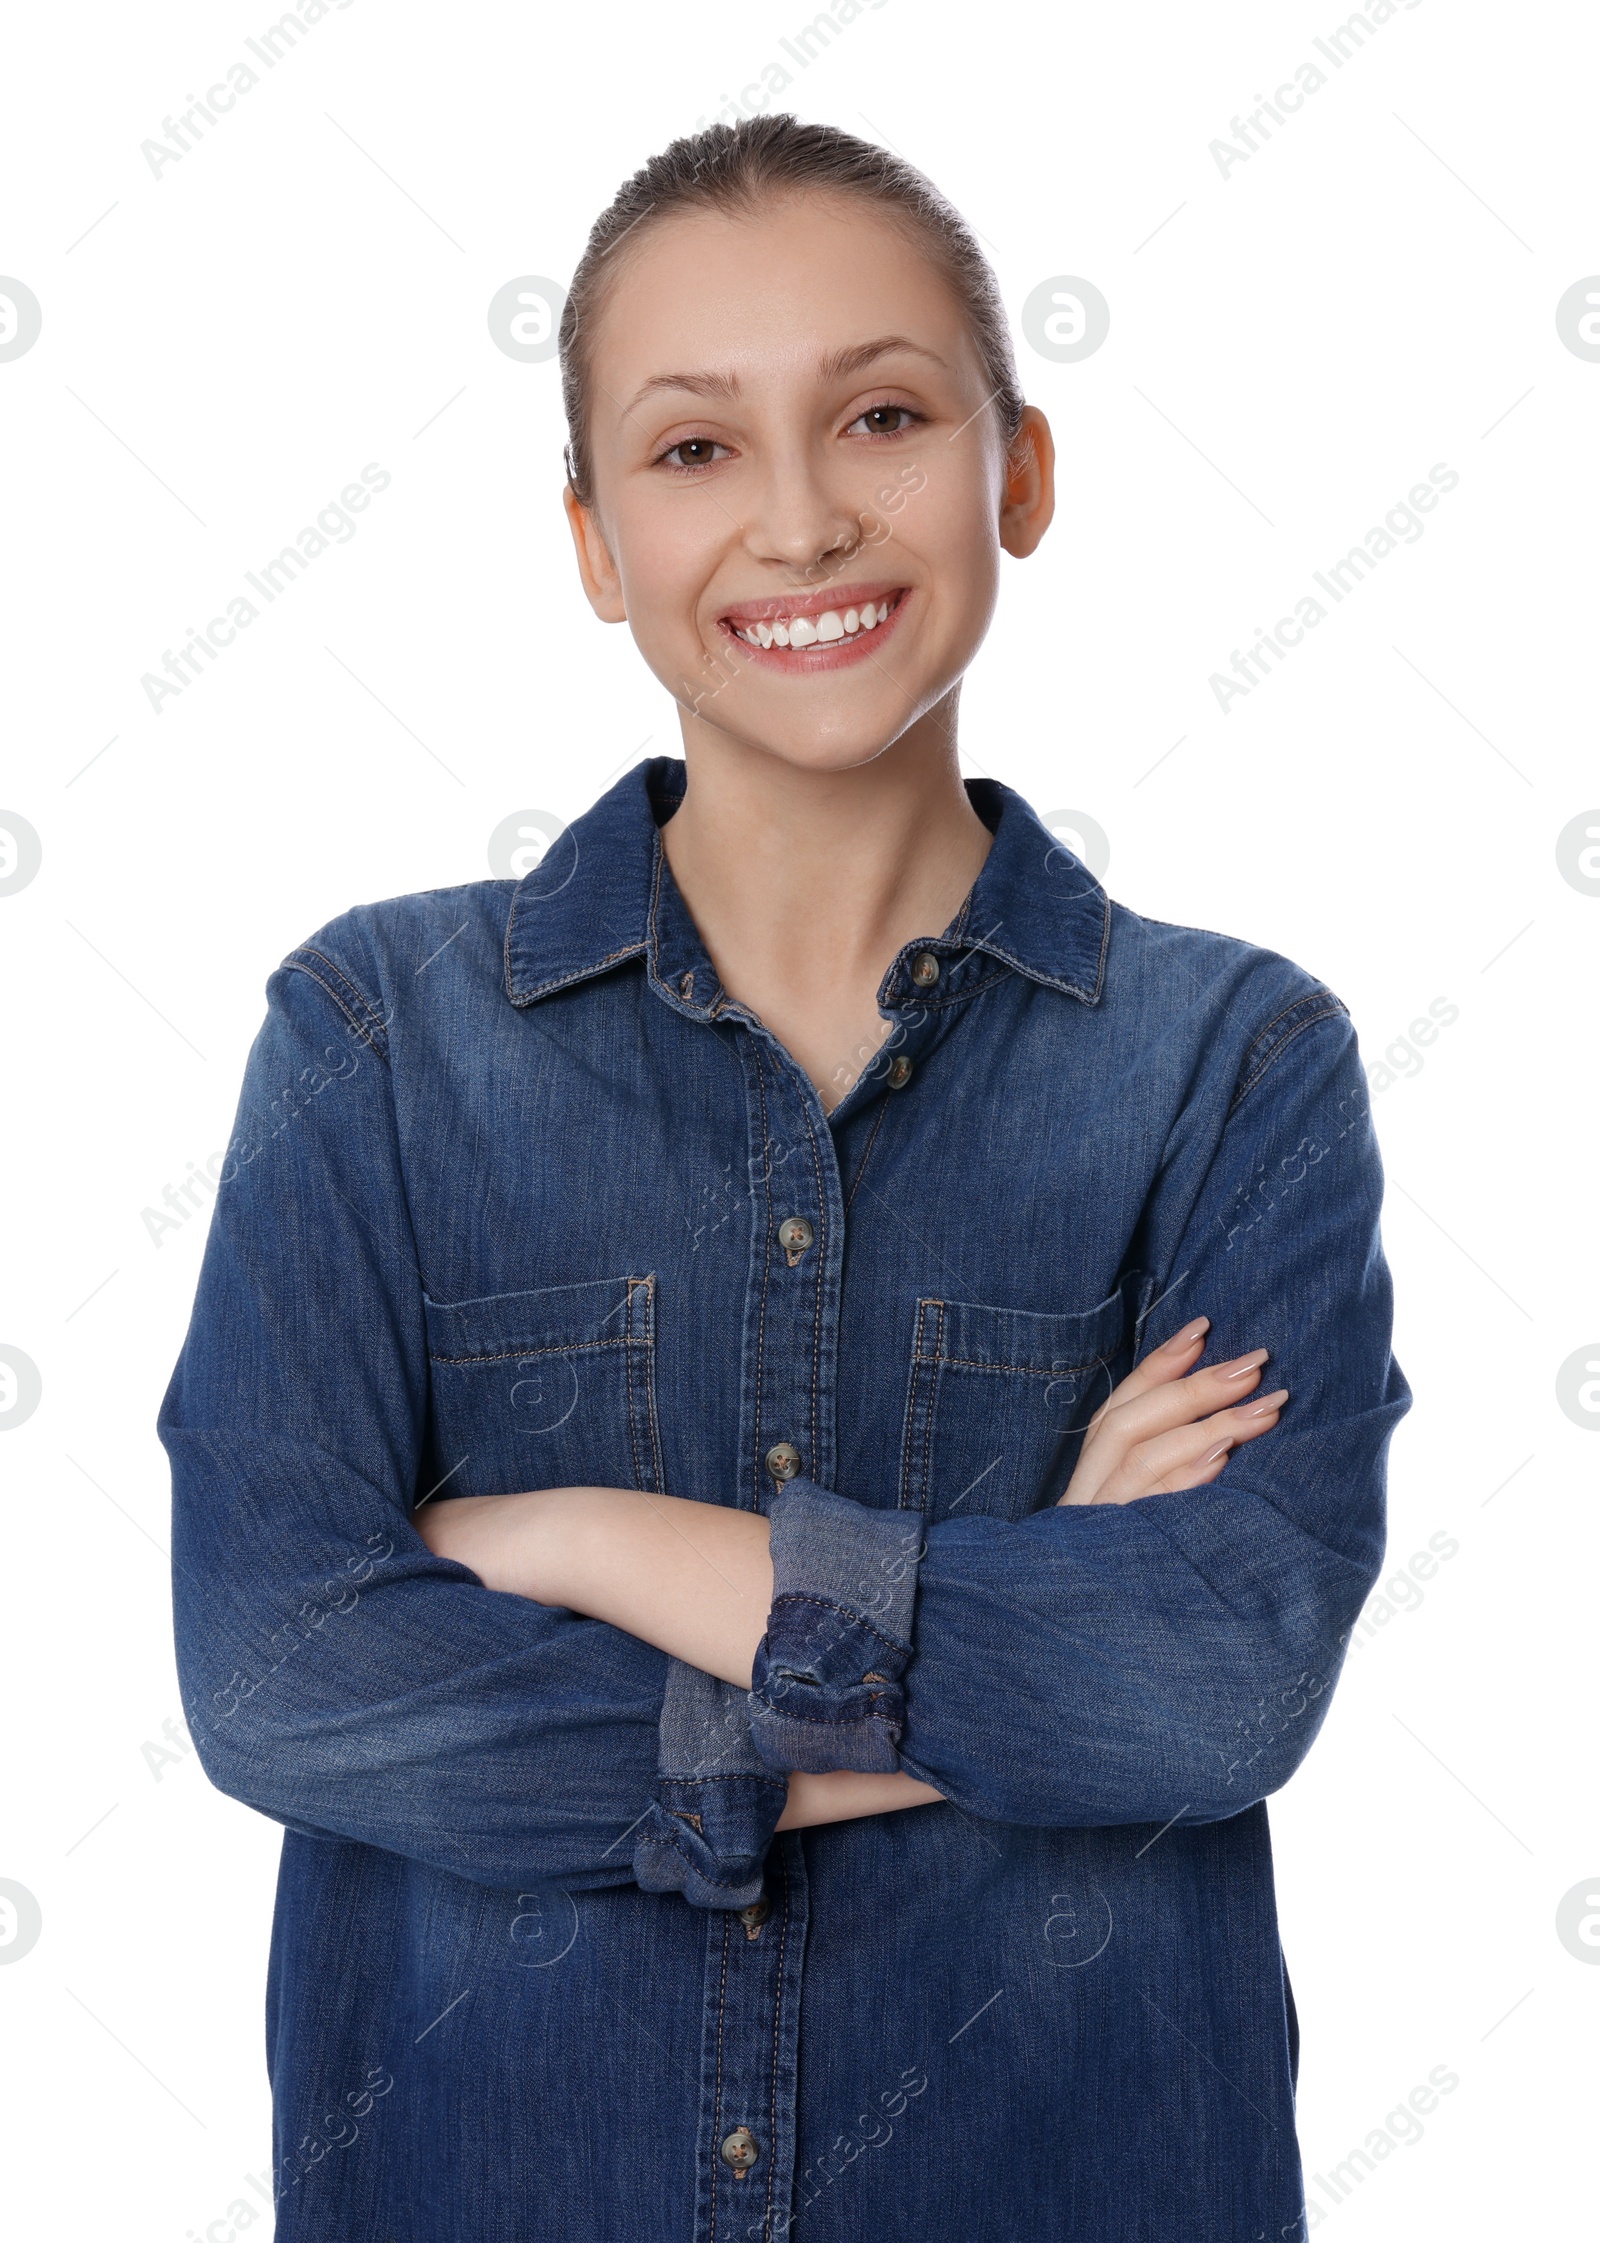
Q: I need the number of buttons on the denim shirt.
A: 6